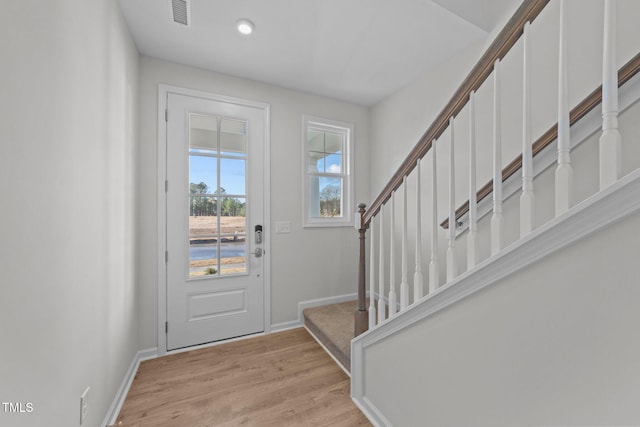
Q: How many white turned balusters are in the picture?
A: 12